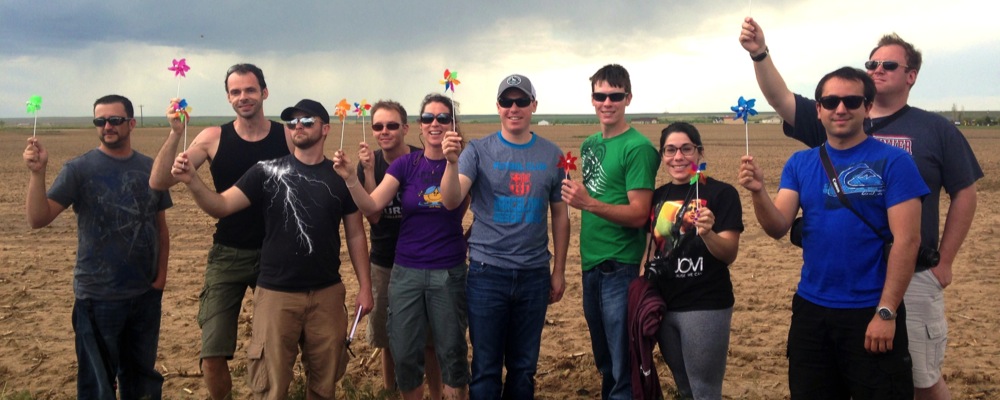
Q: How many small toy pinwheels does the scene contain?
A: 9